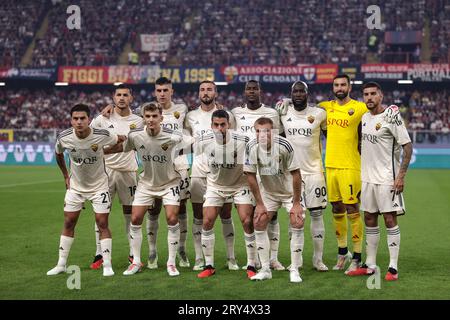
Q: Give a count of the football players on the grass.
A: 11